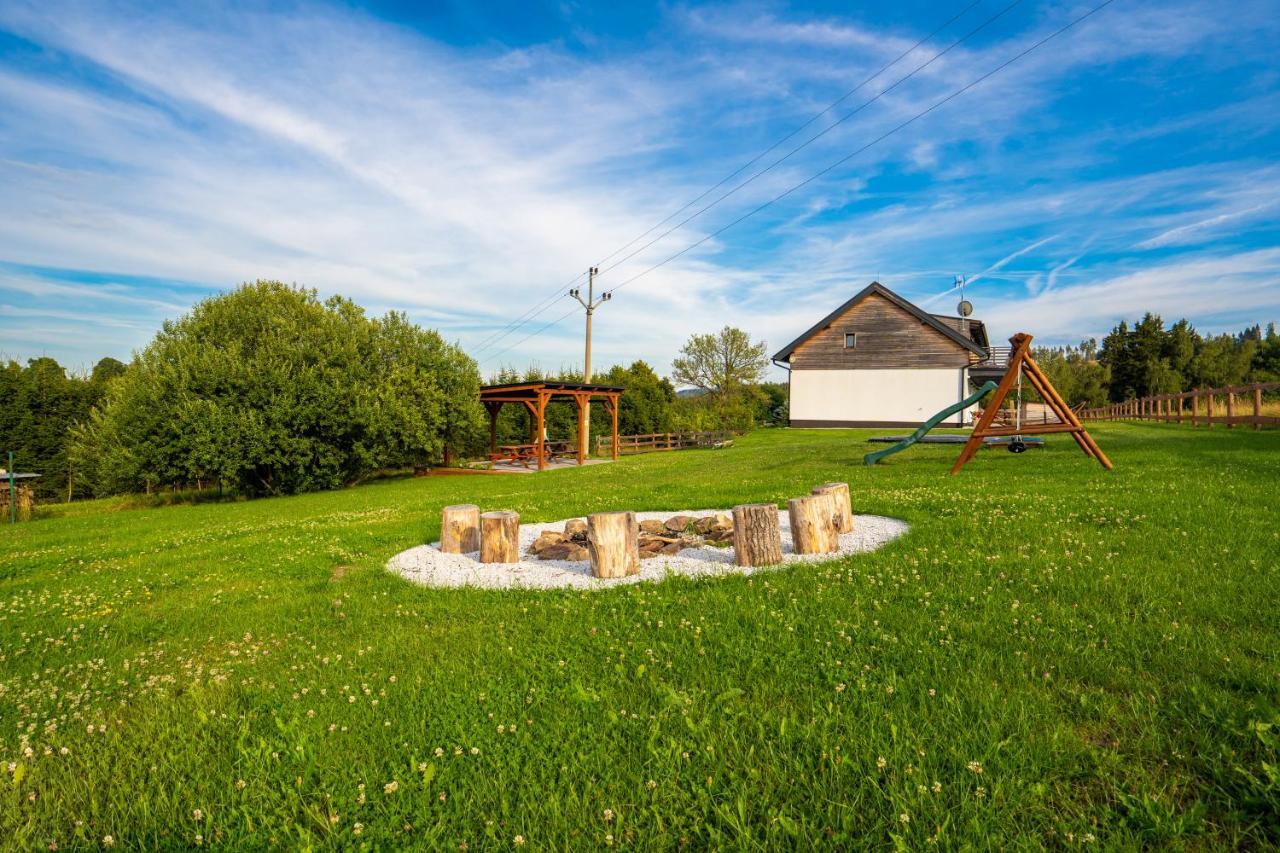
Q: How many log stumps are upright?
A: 6